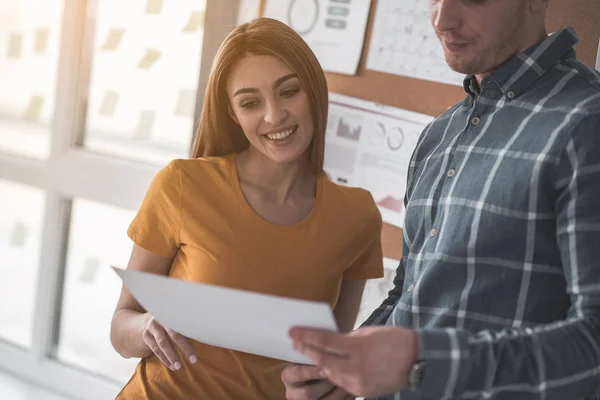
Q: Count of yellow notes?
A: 12